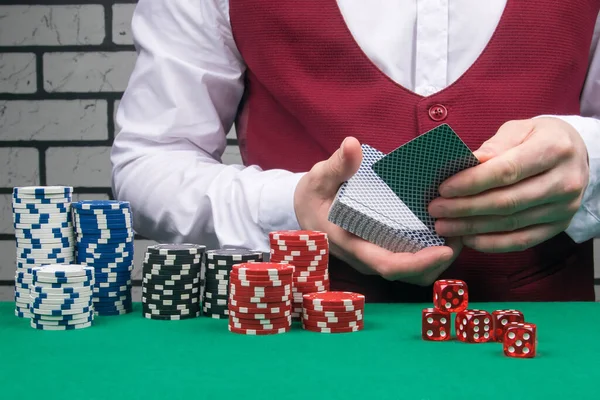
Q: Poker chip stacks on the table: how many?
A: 8